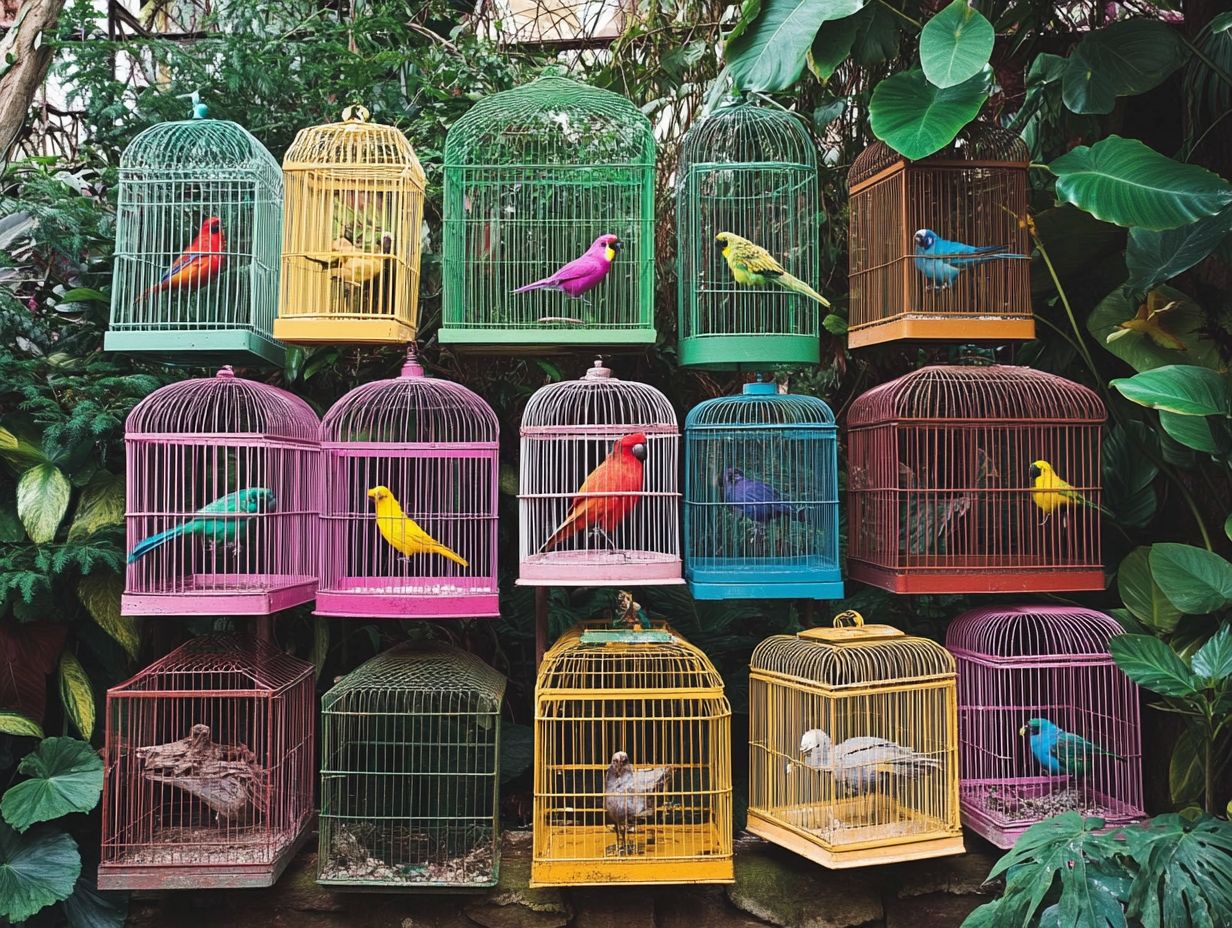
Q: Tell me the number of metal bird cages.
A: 15